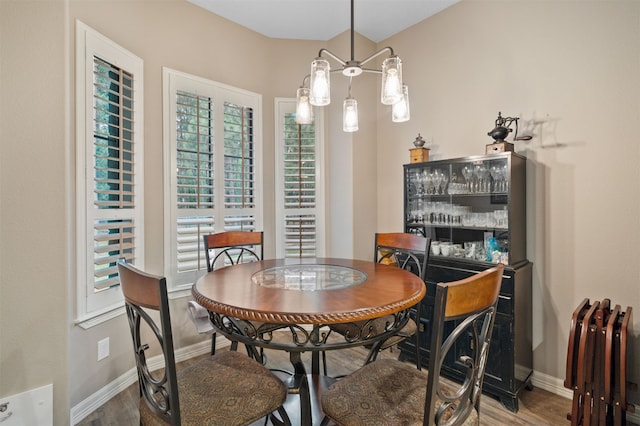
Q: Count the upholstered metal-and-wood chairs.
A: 4